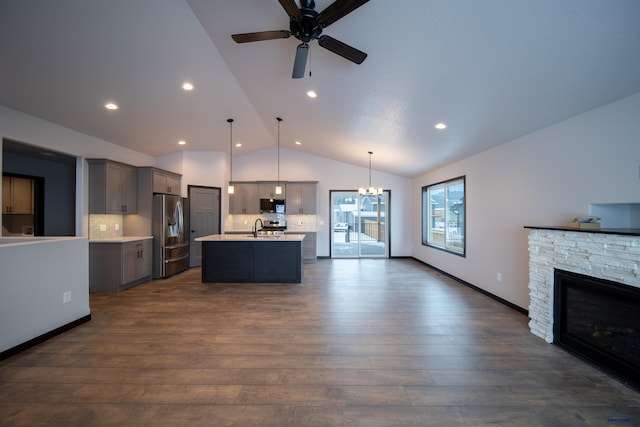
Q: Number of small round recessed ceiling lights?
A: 7